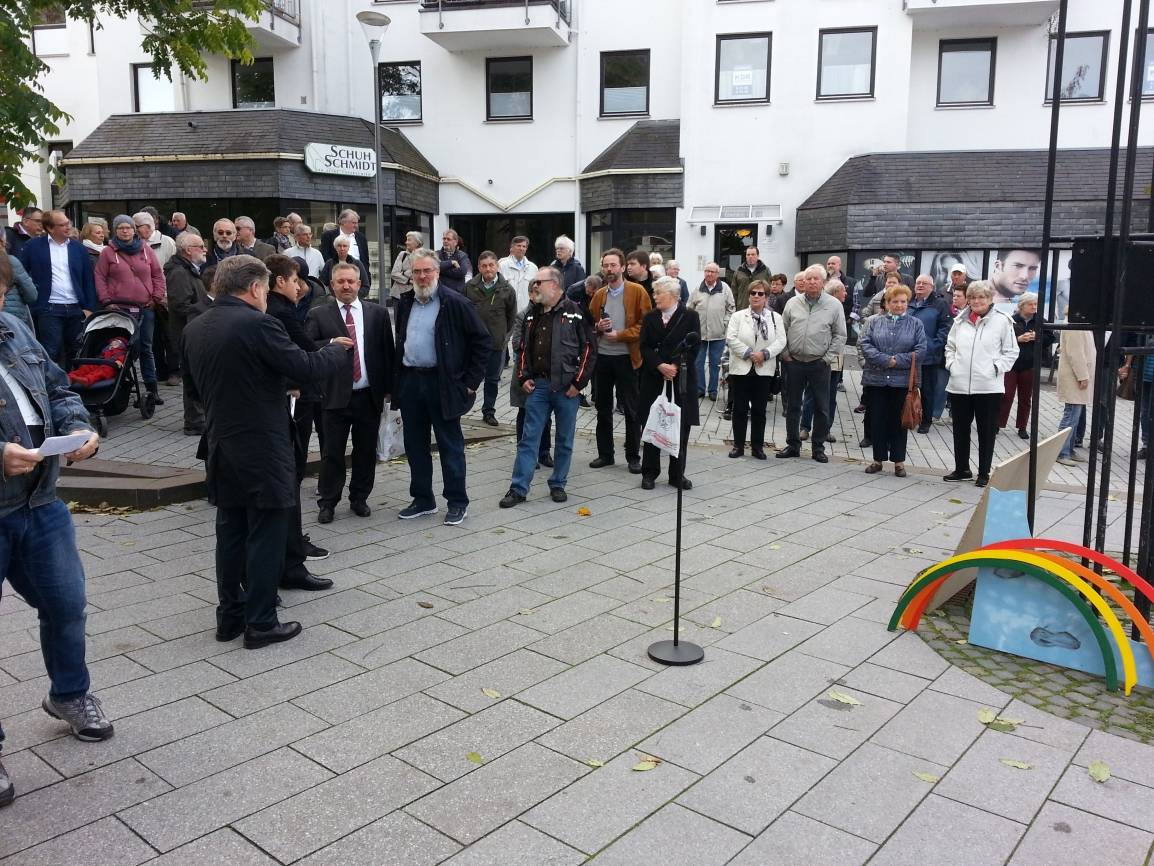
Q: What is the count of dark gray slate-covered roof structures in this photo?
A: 3